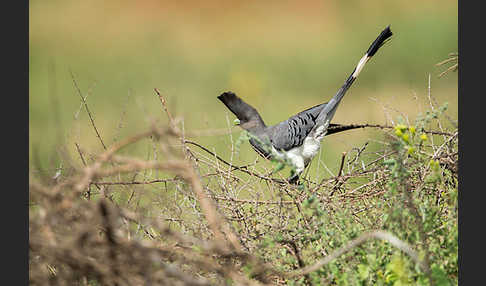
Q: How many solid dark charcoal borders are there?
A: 2